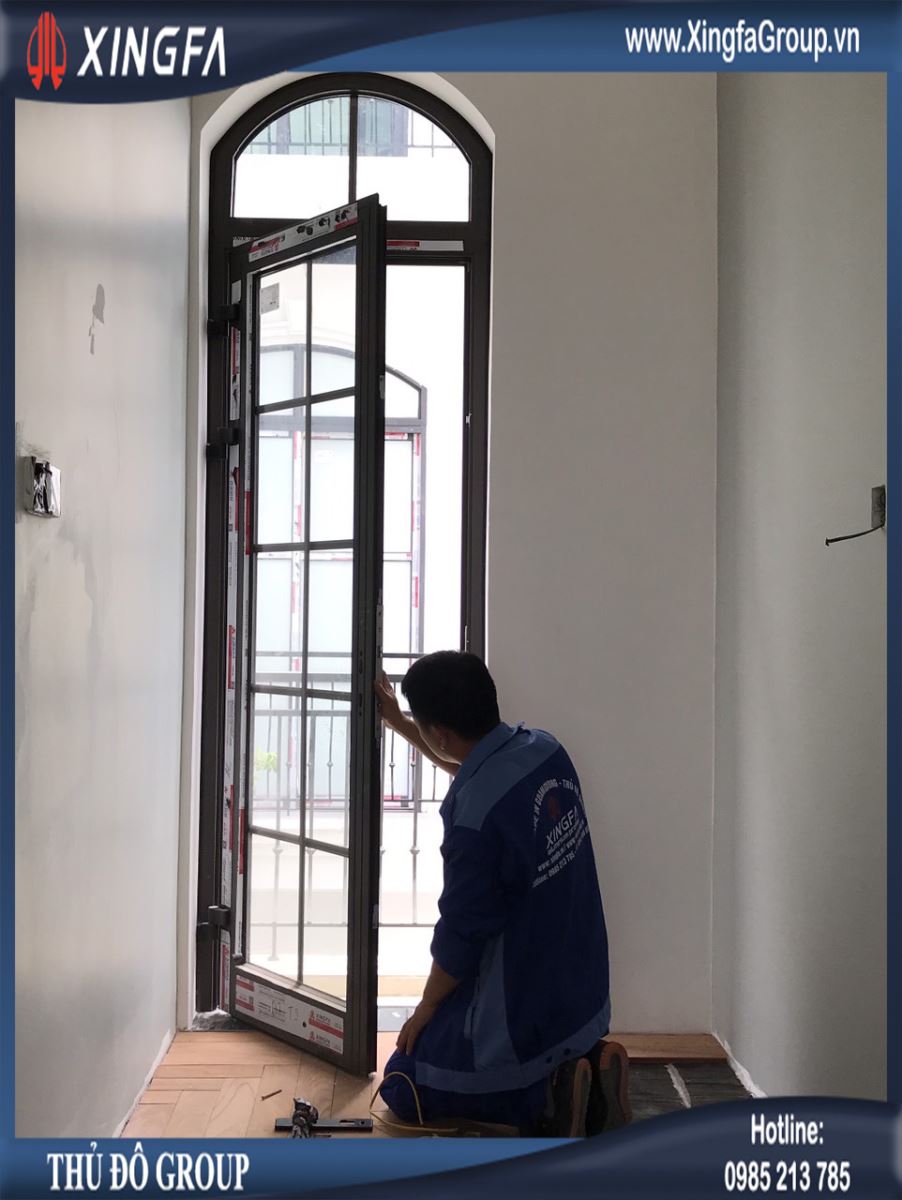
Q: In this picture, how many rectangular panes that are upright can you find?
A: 10